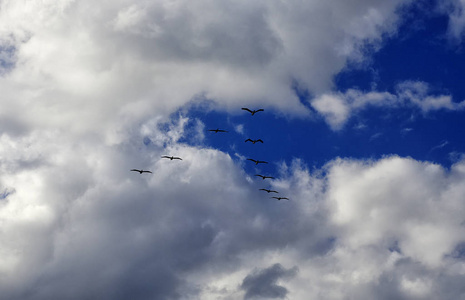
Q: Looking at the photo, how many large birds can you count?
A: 9